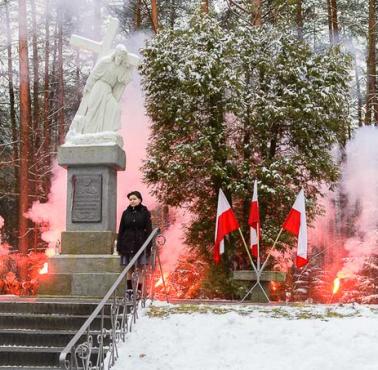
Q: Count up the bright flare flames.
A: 3